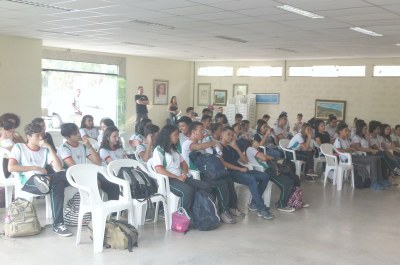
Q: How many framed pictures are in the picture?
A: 6